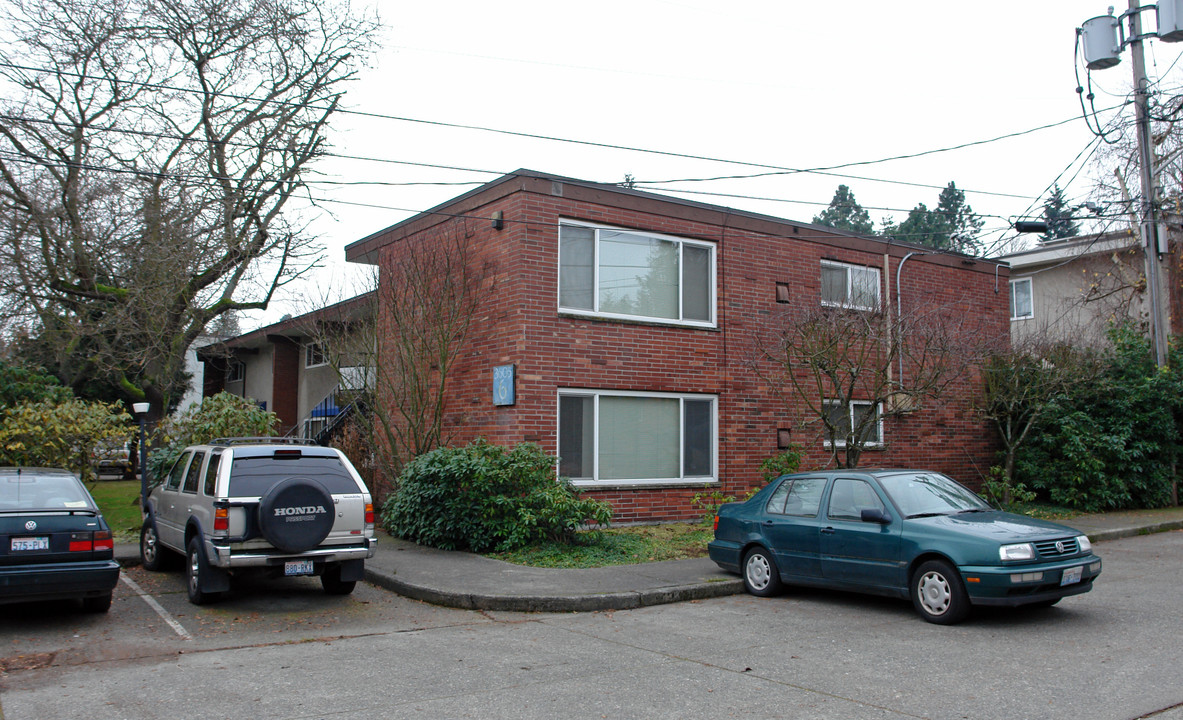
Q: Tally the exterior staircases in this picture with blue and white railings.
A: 1